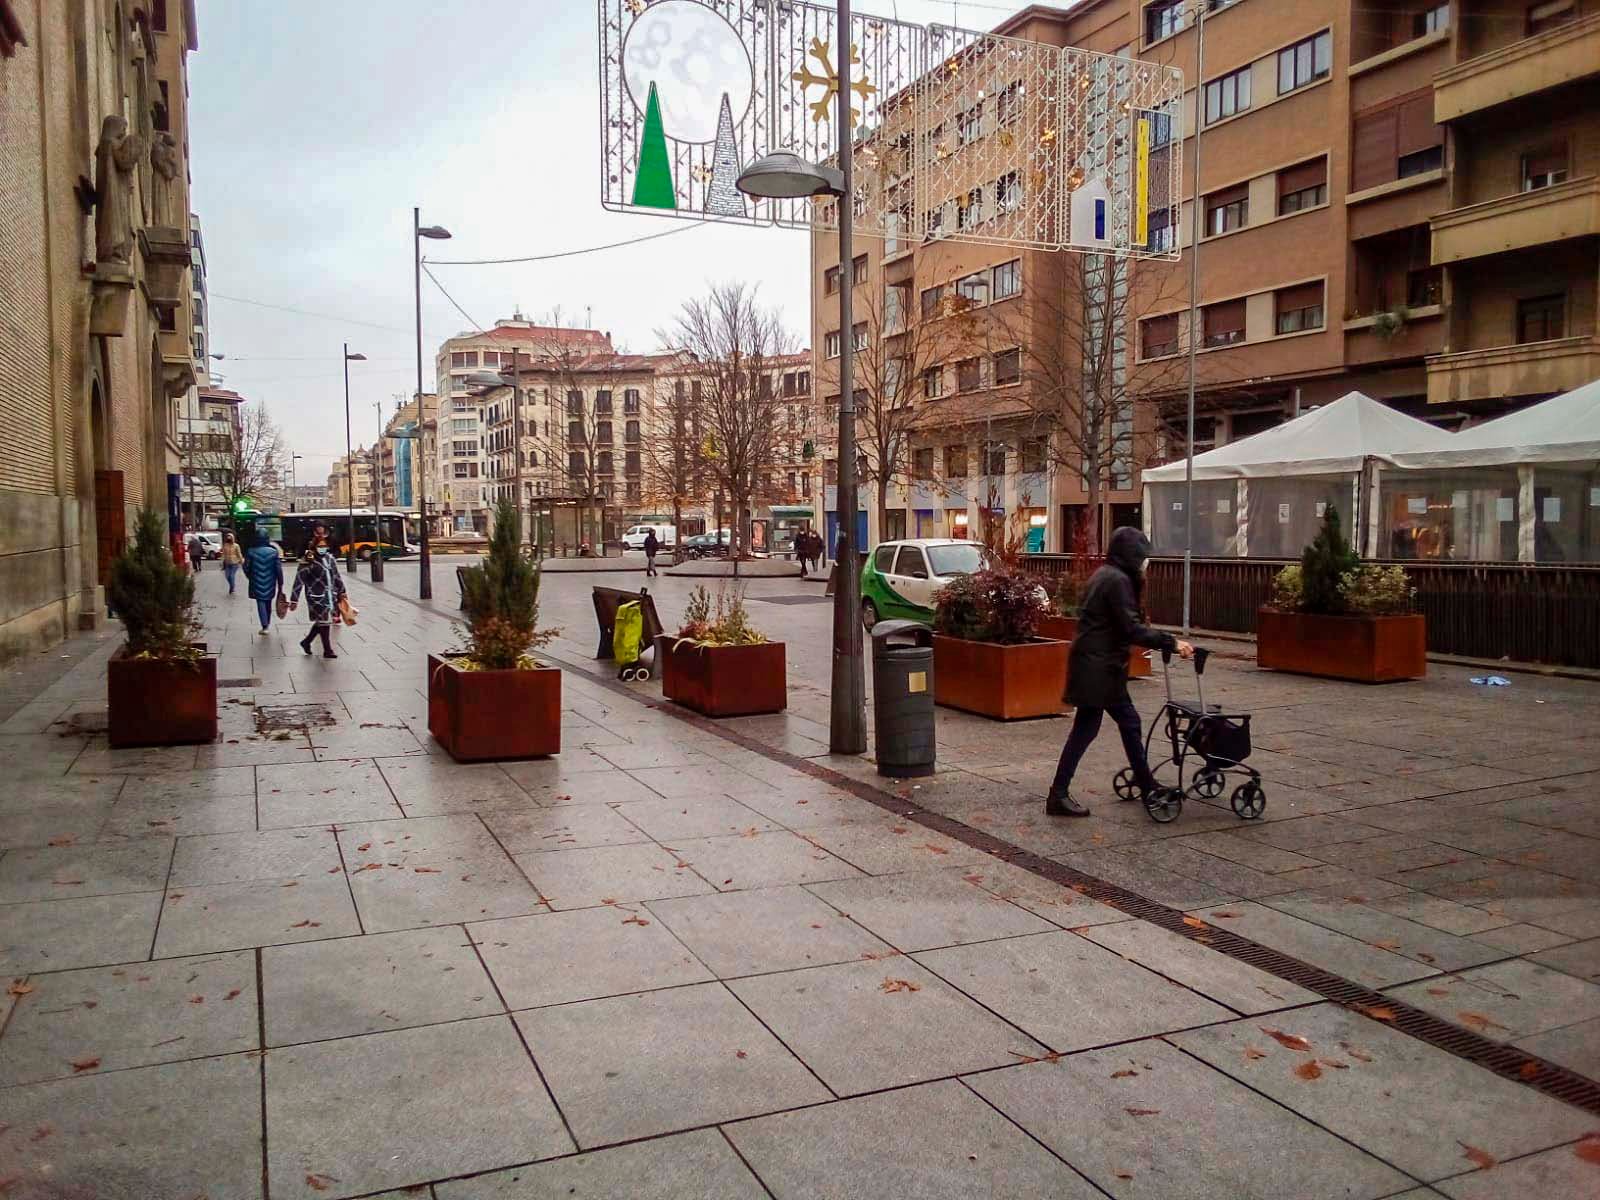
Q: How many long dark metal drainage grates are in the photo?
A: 1